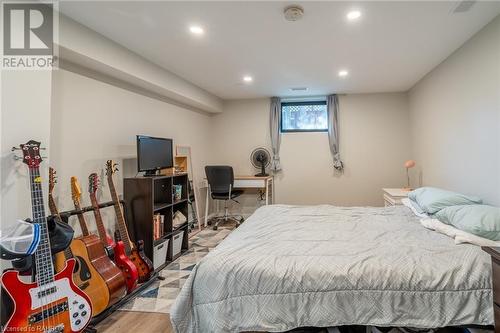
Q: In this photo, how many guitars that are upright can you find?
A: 5